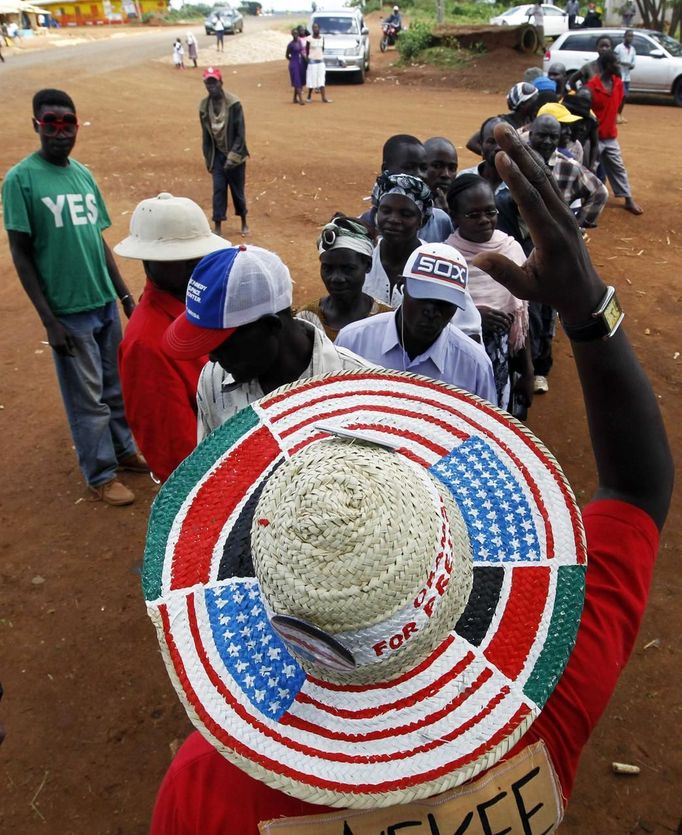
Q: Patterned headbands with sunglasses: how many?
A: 0